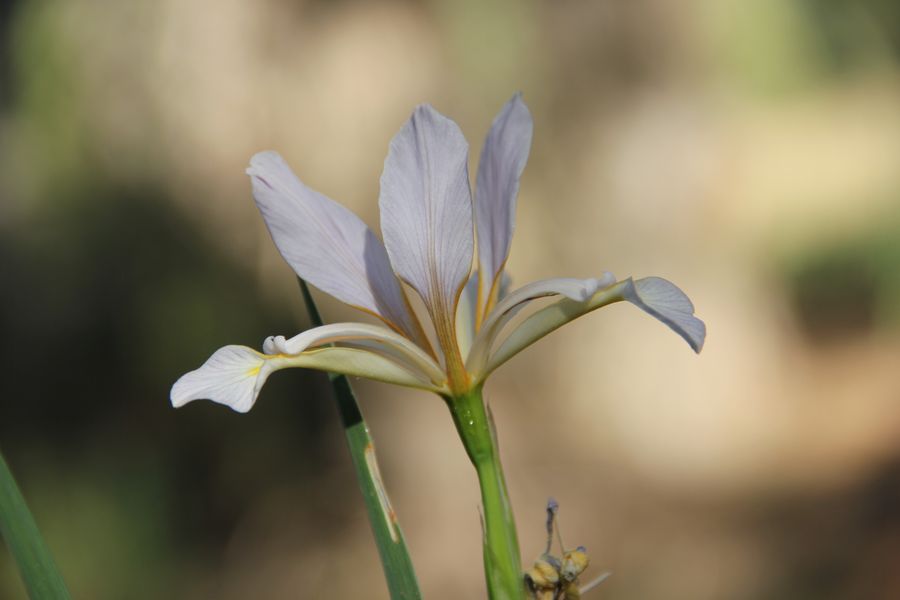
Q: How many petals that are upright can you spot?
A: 3